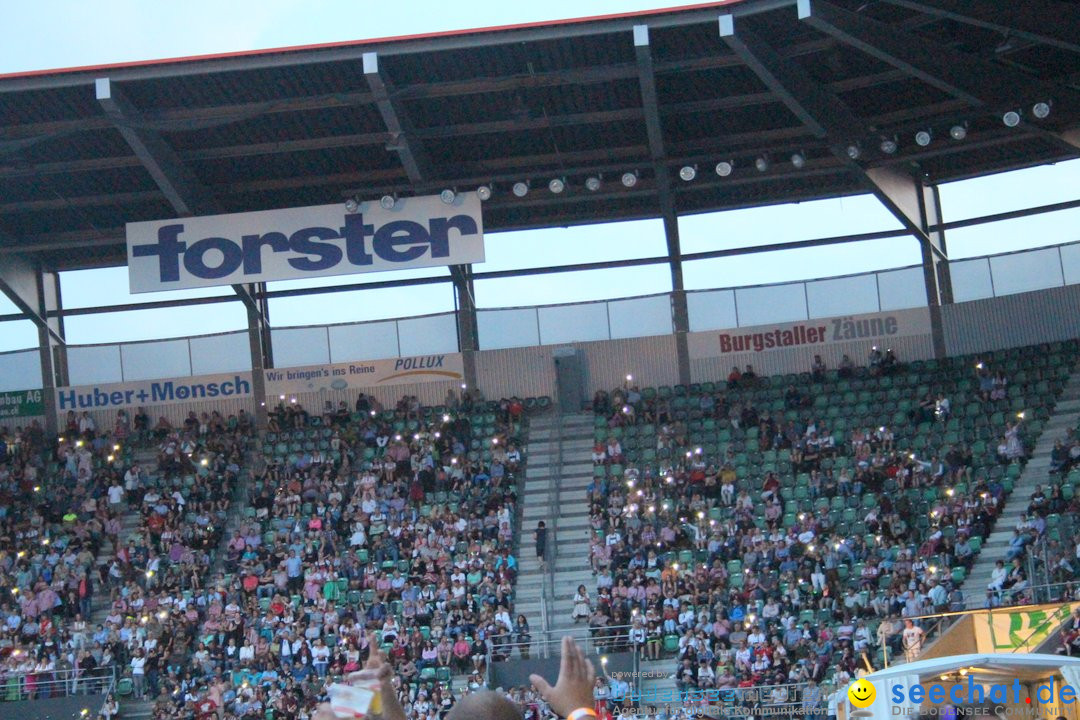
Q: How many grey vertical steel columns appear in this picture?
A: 5